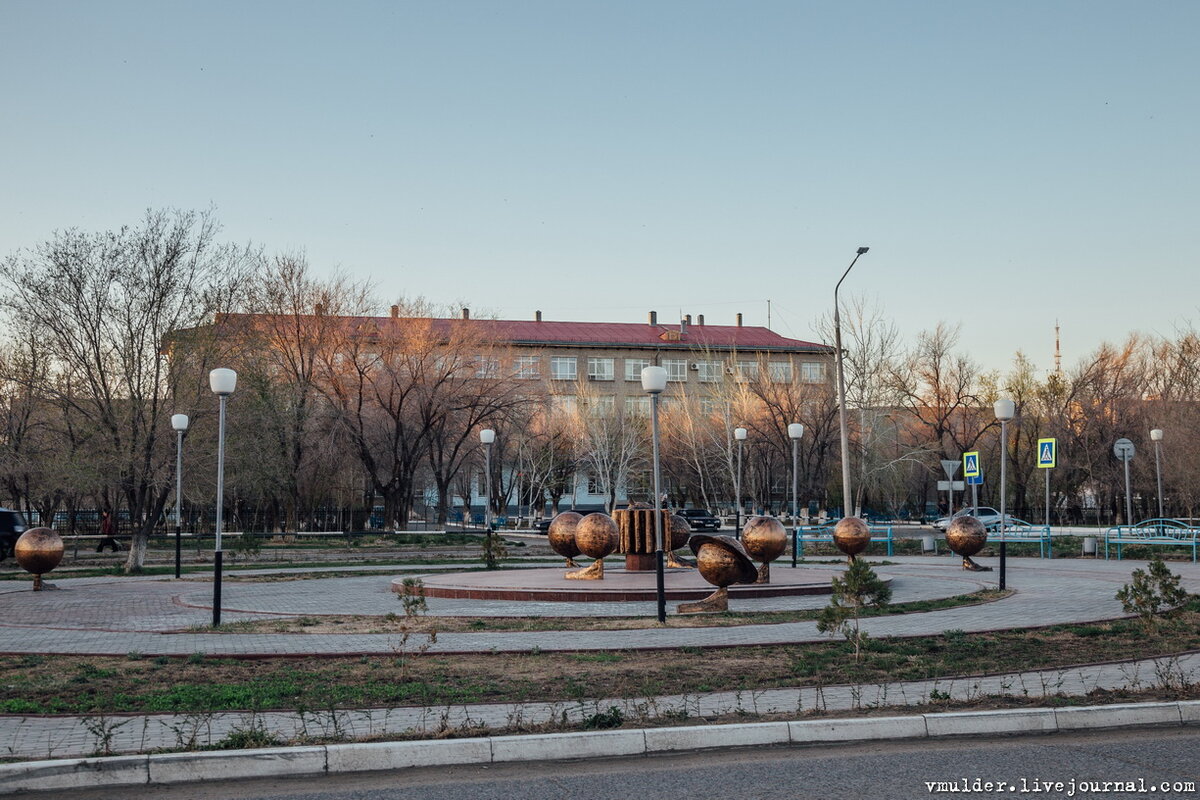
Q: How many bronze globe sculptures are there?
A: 8